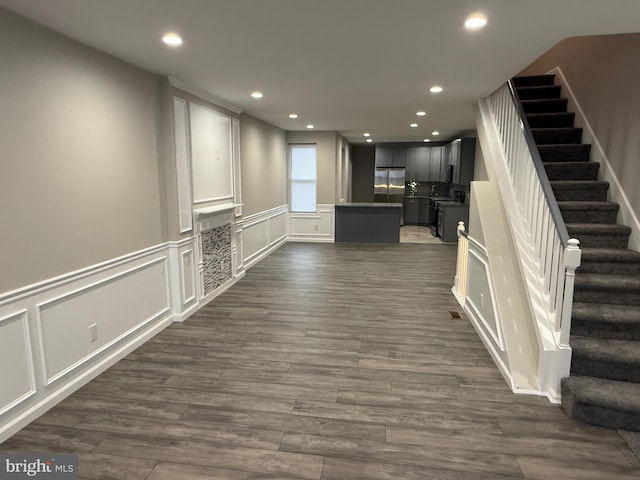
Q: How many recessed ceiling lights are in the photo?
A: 12